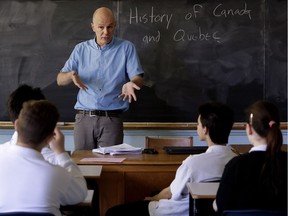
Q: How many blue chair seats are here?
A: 2